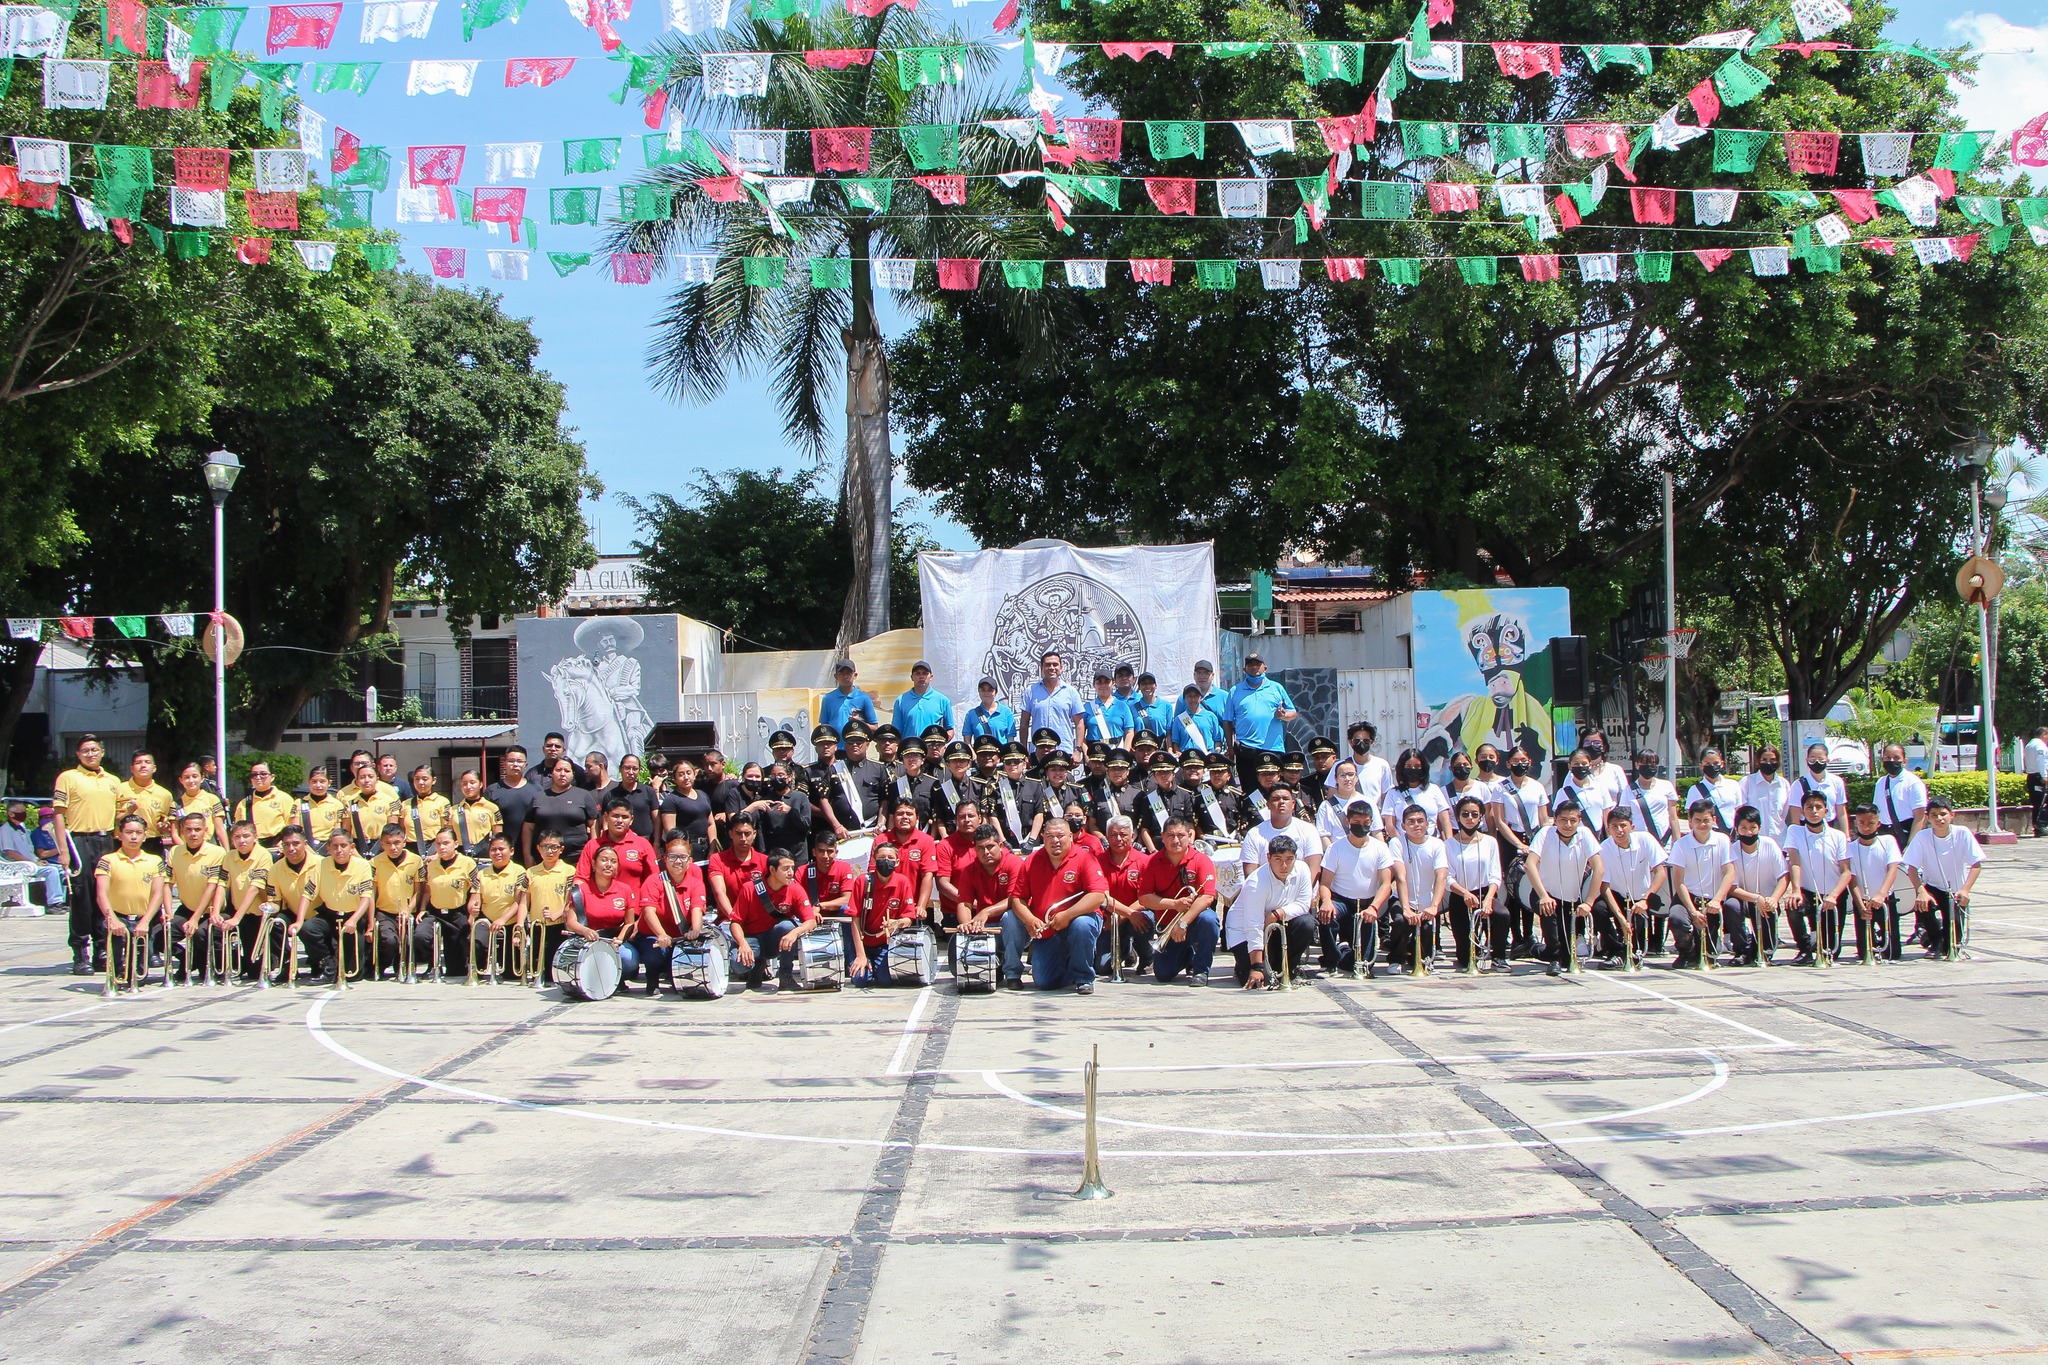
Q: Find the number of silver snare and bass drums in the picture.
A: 5